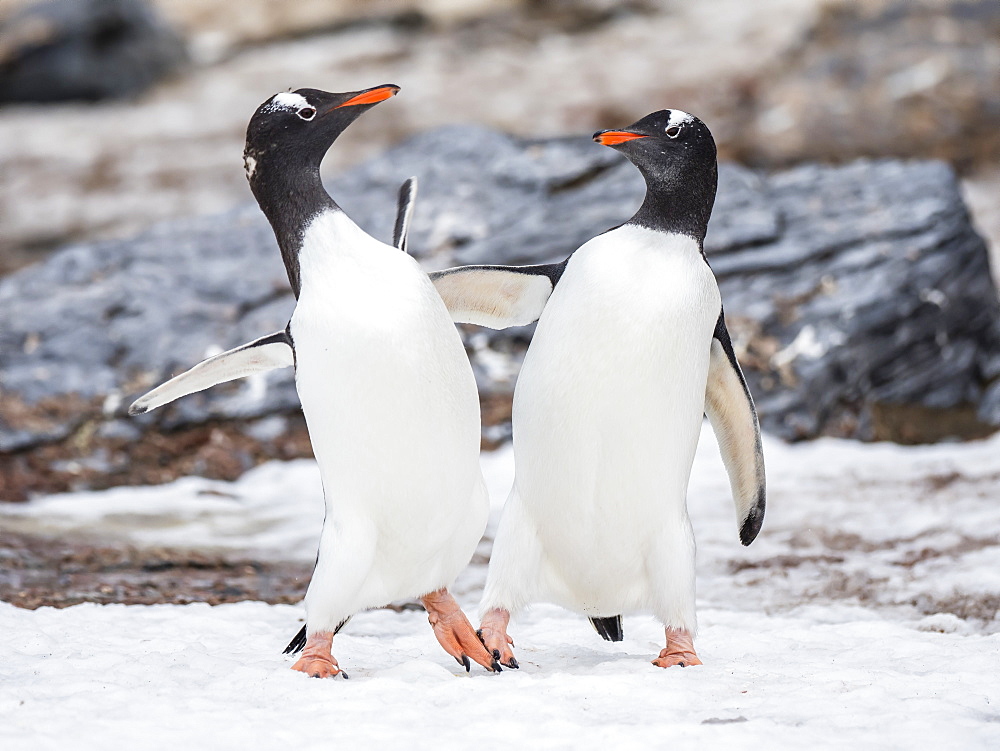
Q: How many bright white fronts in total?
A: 2